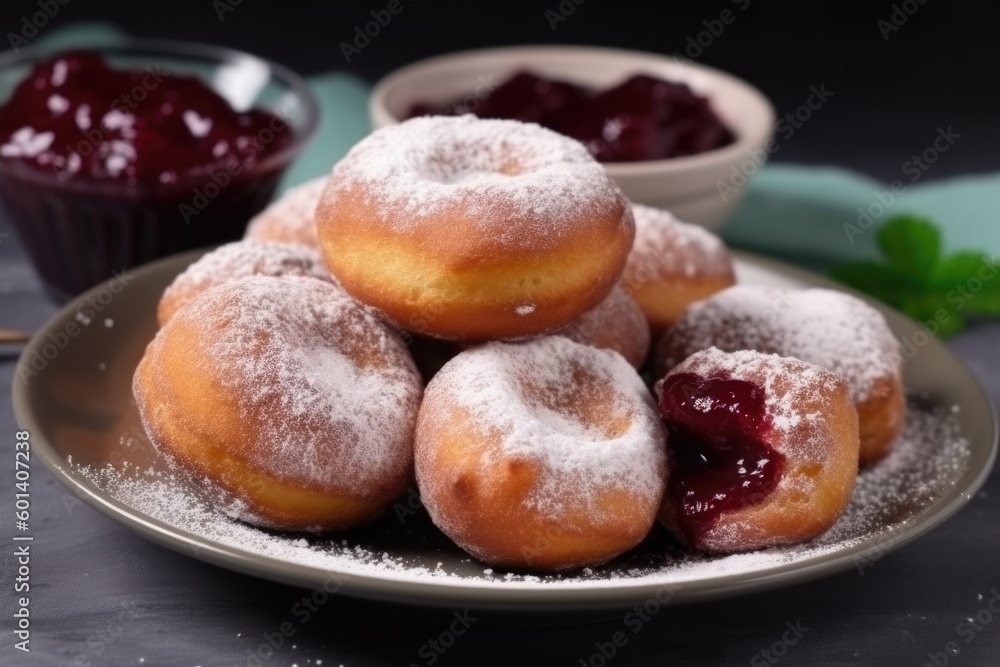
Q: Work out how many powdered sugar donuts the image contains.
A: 9